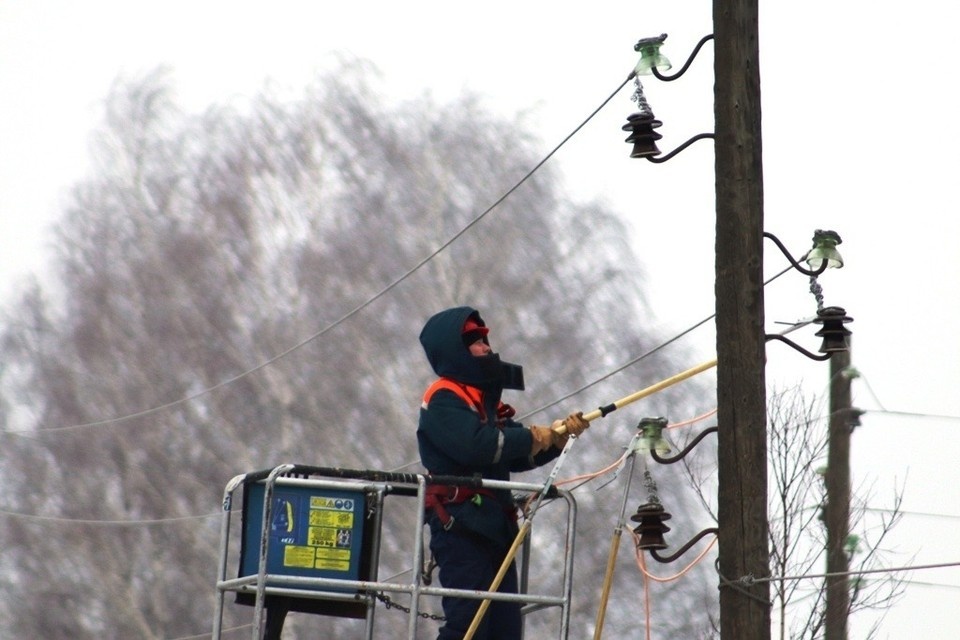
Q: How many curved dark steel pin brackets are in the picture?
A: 6